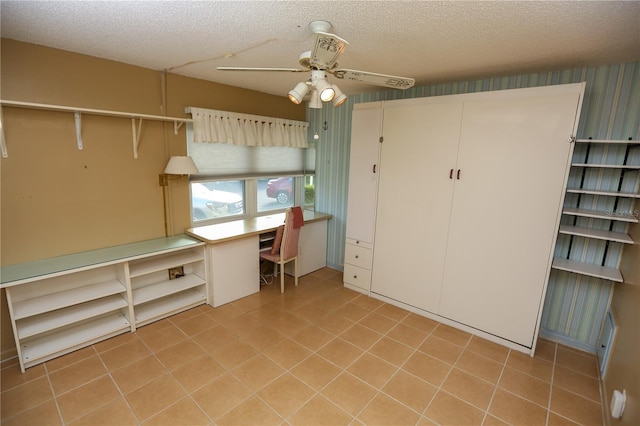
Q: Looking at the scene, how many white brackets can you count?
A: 4